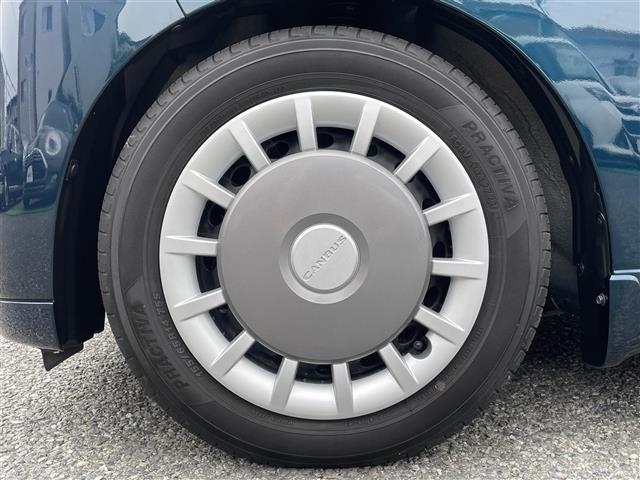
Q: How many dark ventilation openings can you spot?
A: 14